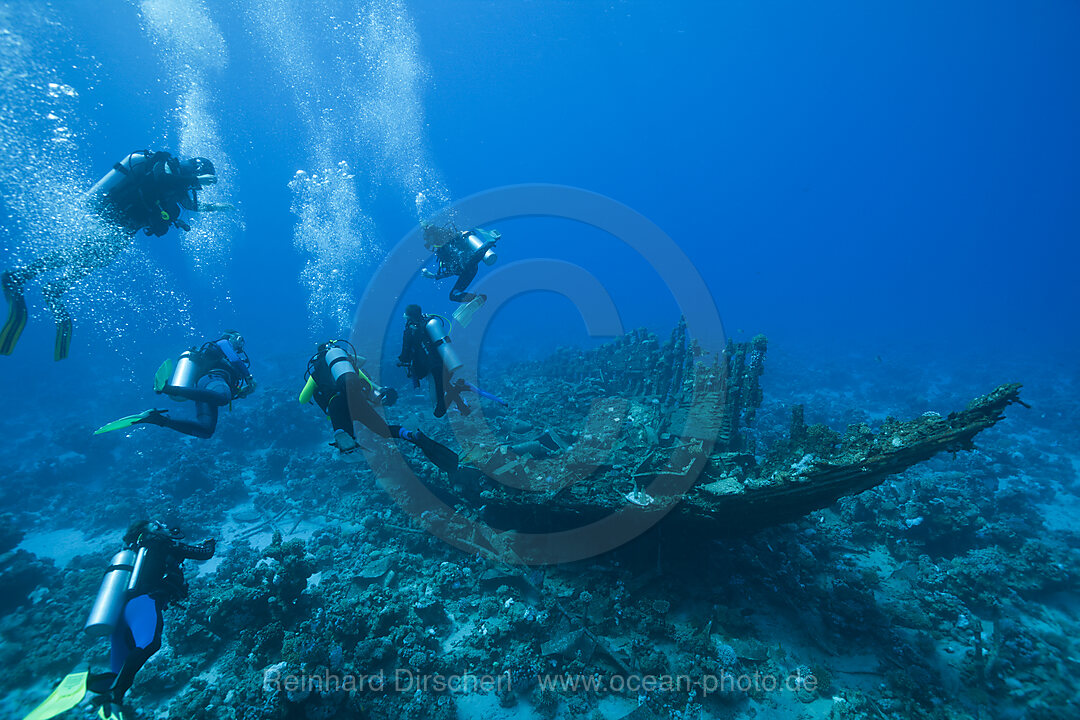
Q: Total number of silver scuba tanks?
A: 6